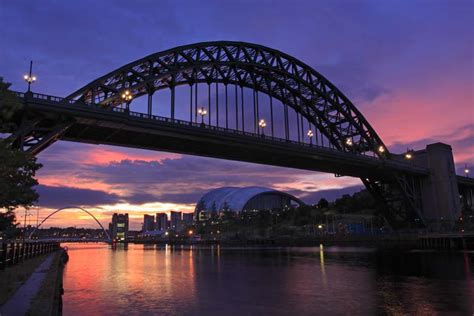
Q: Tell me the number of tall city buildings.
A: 5